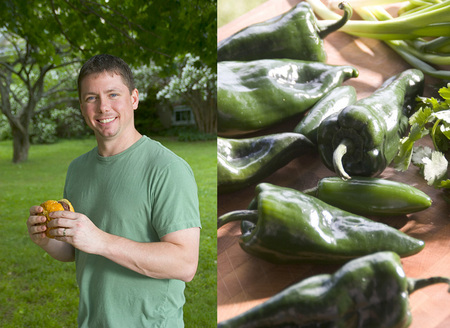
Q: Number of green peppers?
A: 8